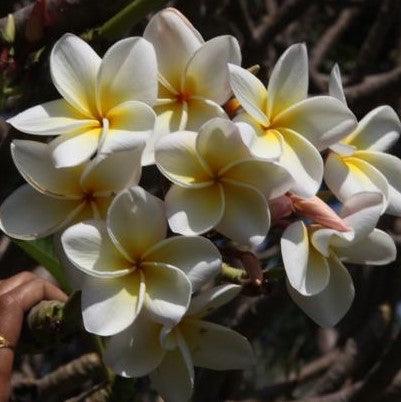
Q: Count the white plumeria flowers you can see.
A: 9